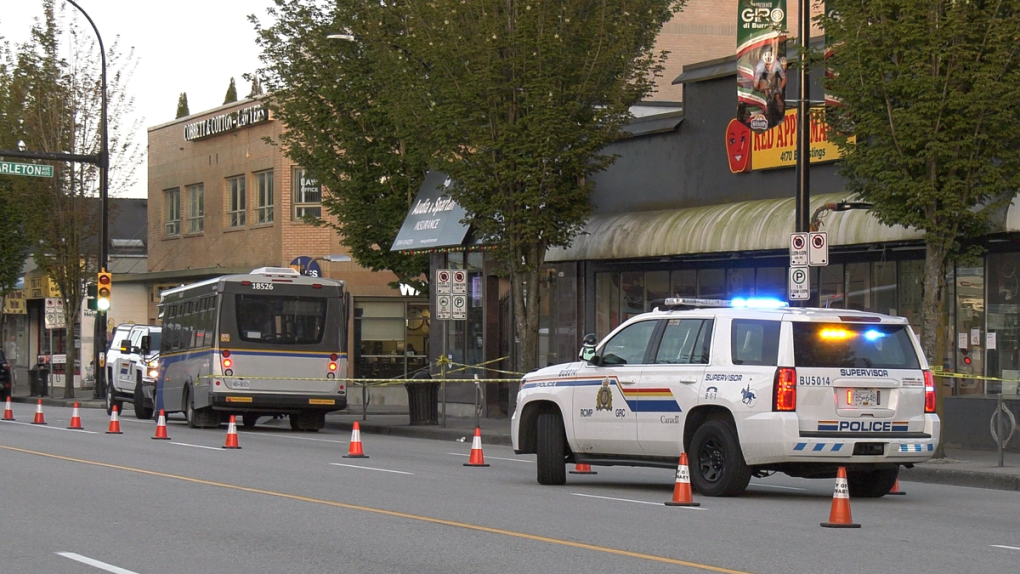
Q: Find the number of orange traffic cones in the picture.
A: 12